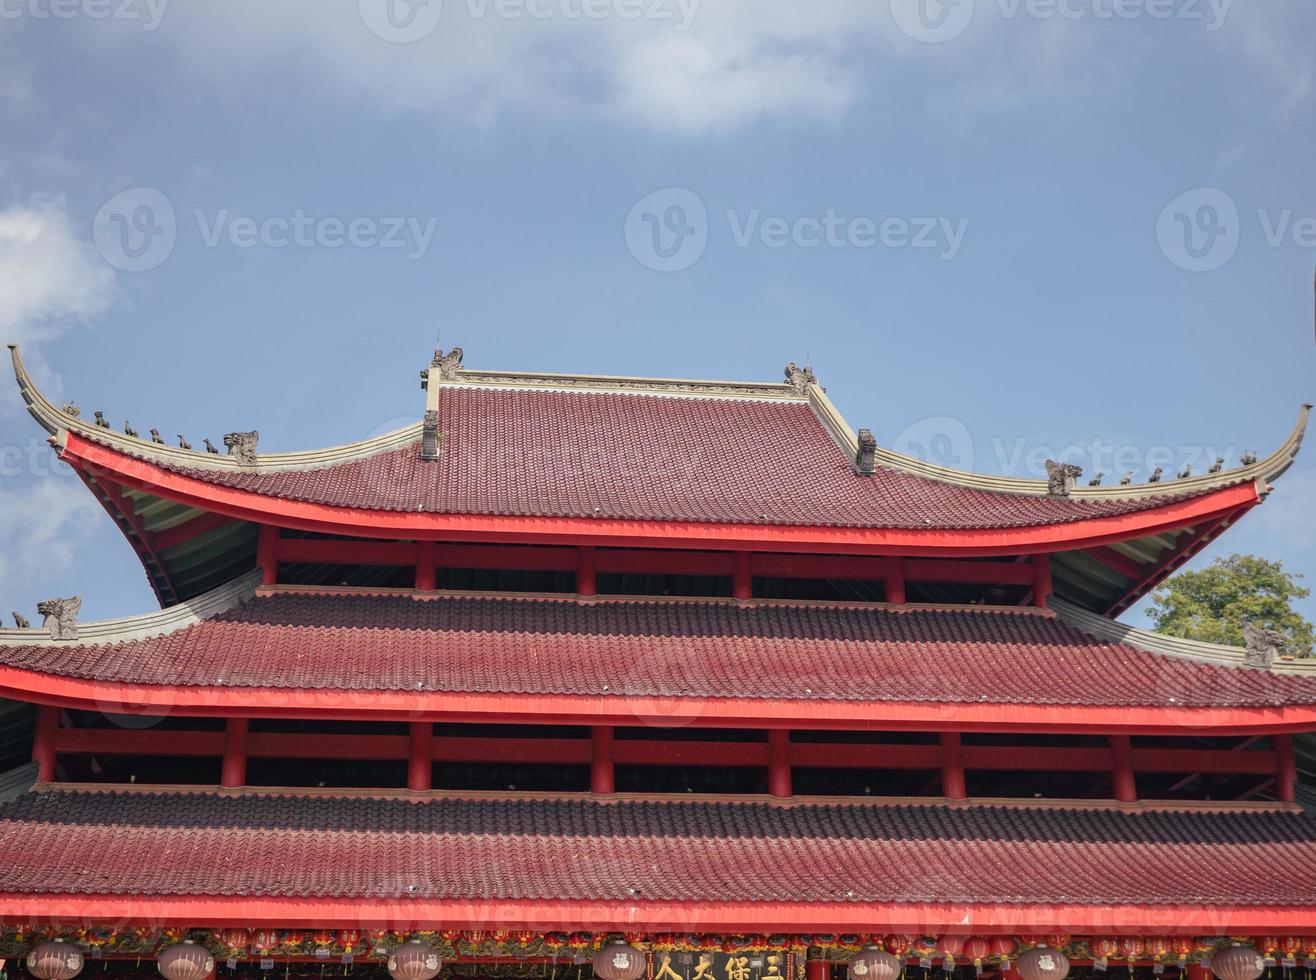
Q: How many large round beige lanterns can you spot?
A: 7